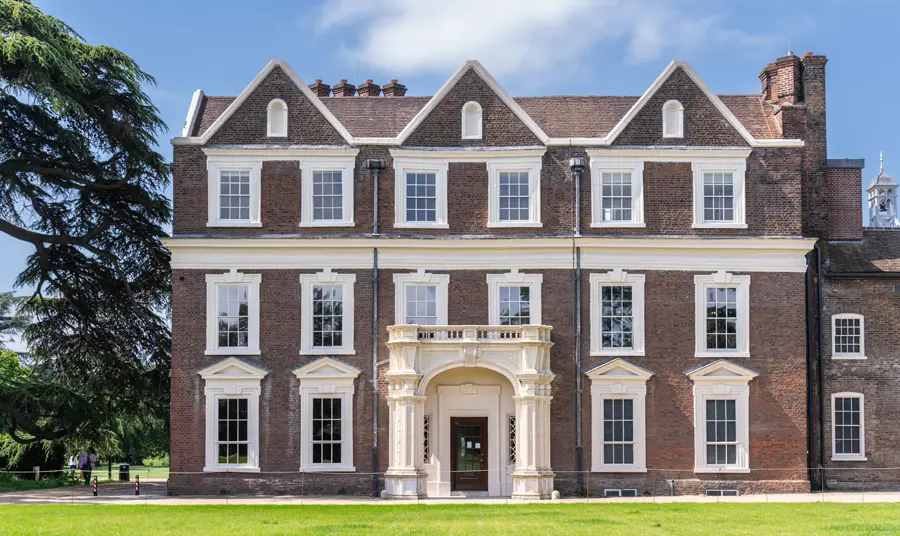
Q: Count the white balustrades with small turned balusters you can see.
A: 1